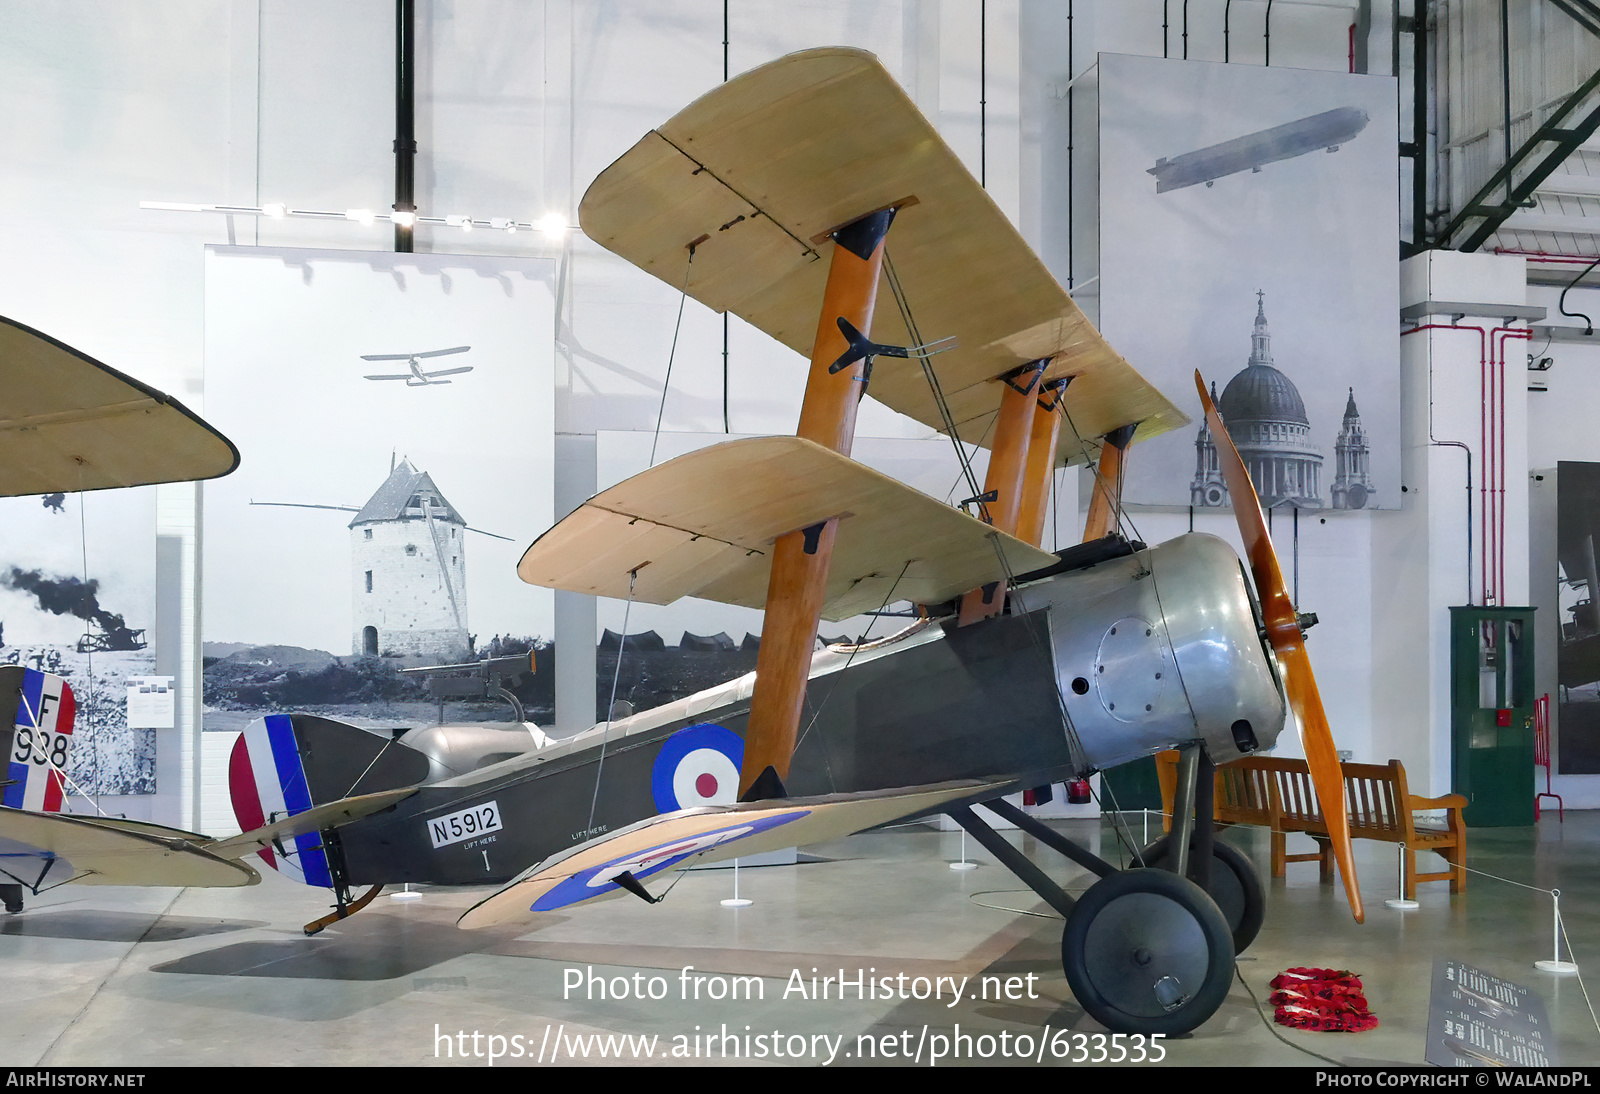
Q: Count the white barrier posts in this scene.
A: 6